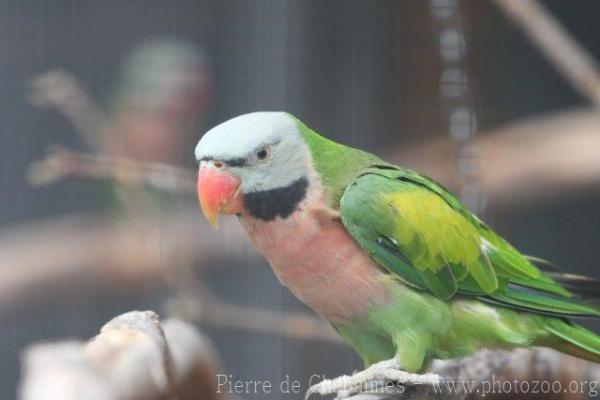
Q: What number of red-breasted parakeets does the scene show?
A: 2